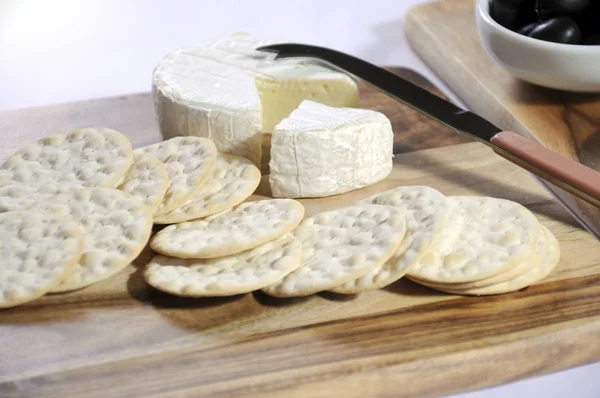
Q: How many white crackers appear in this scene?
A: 13